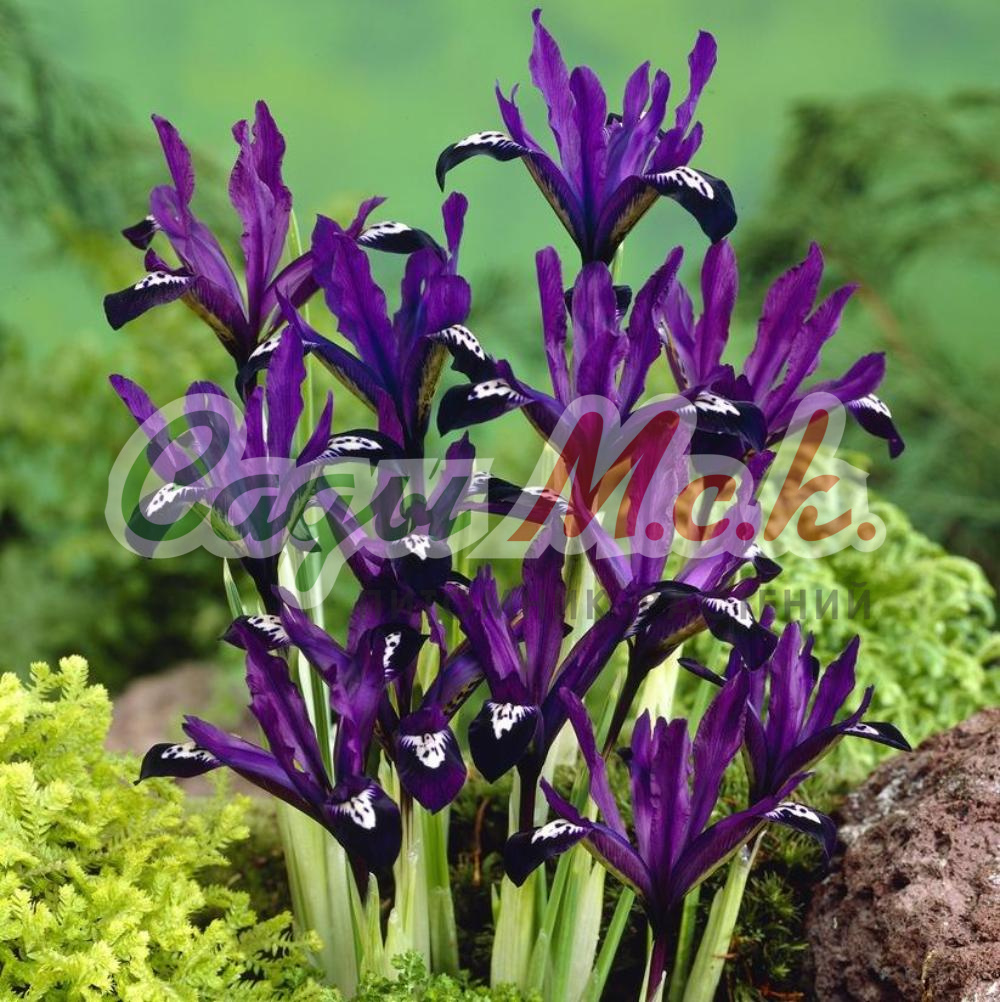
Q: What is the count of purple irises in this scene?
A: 13